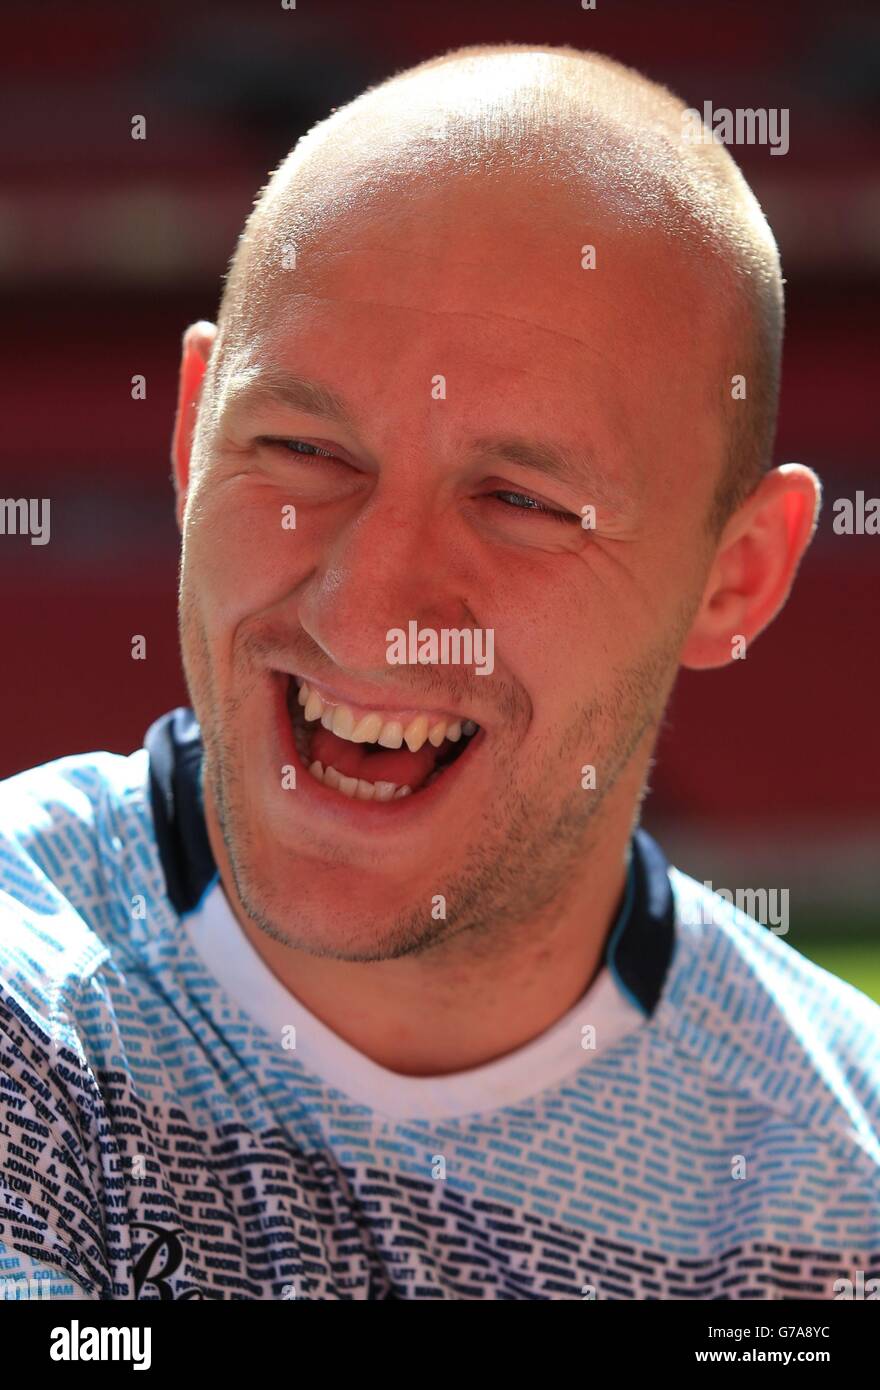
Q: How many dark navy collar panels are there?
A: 2